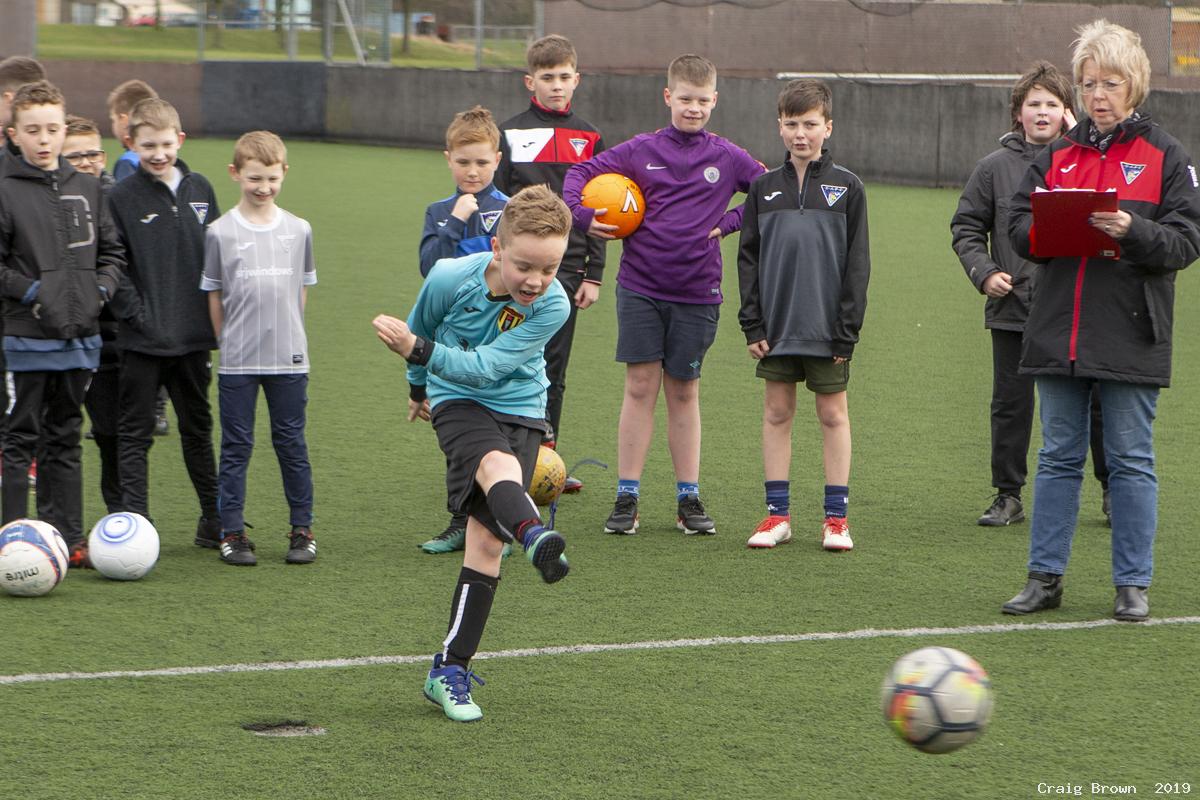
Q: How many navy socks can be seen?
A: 2